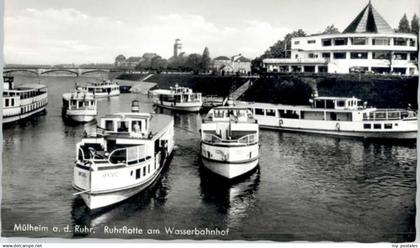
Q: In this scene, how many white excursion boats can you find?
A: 7